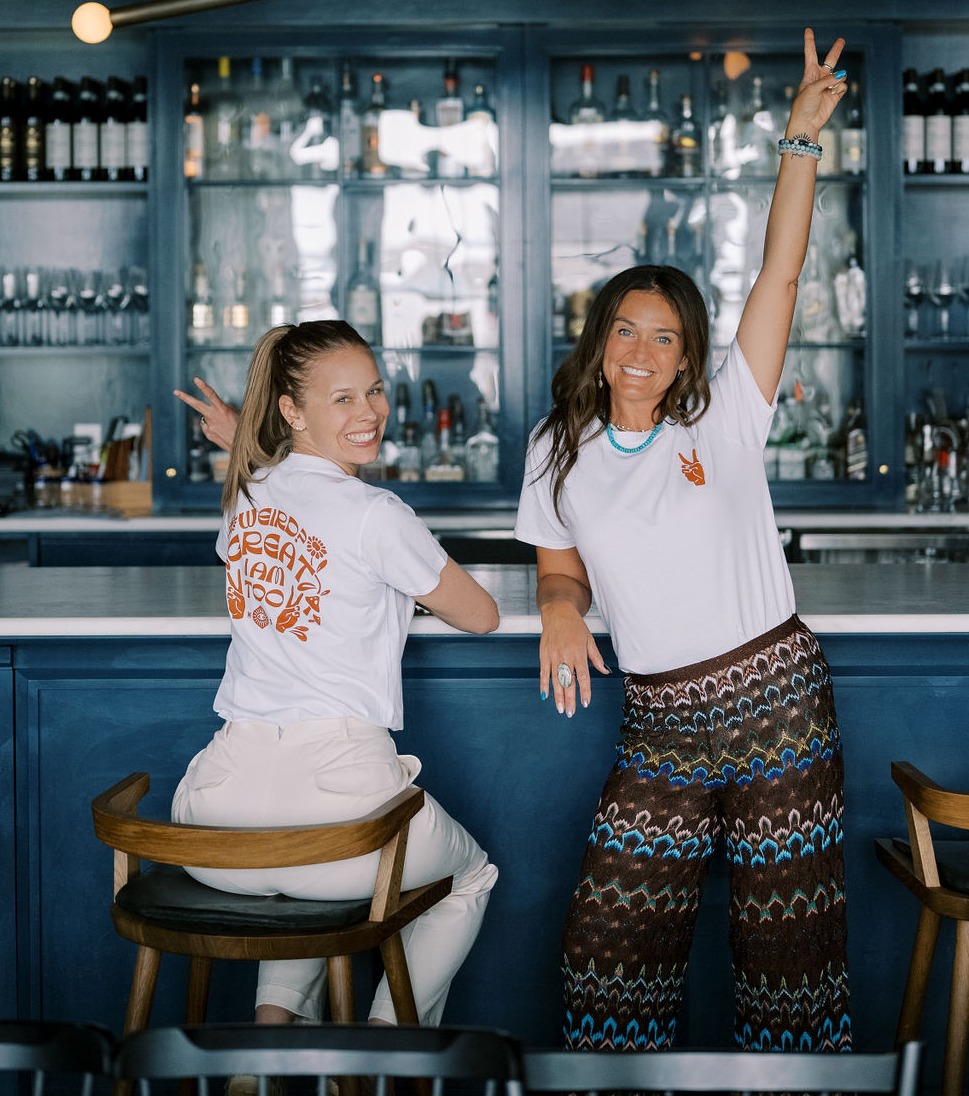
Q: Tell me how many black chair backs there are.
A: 3